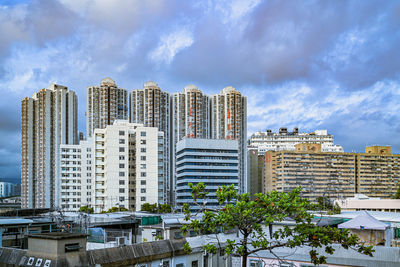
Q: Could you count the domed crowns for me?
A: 4